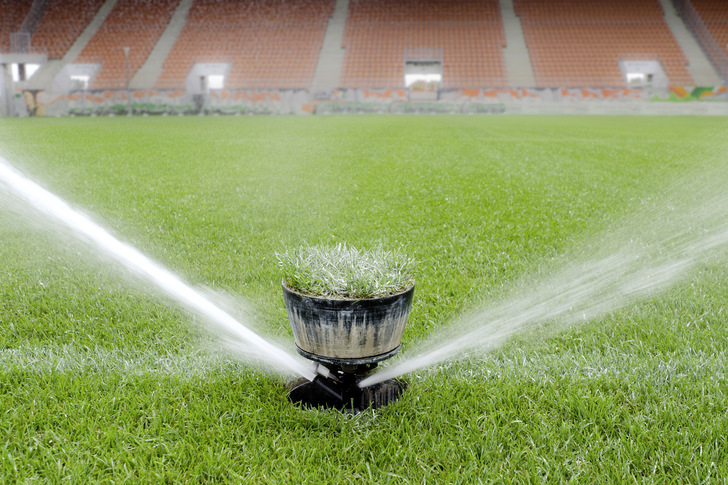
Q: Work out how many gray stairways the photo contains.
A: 5